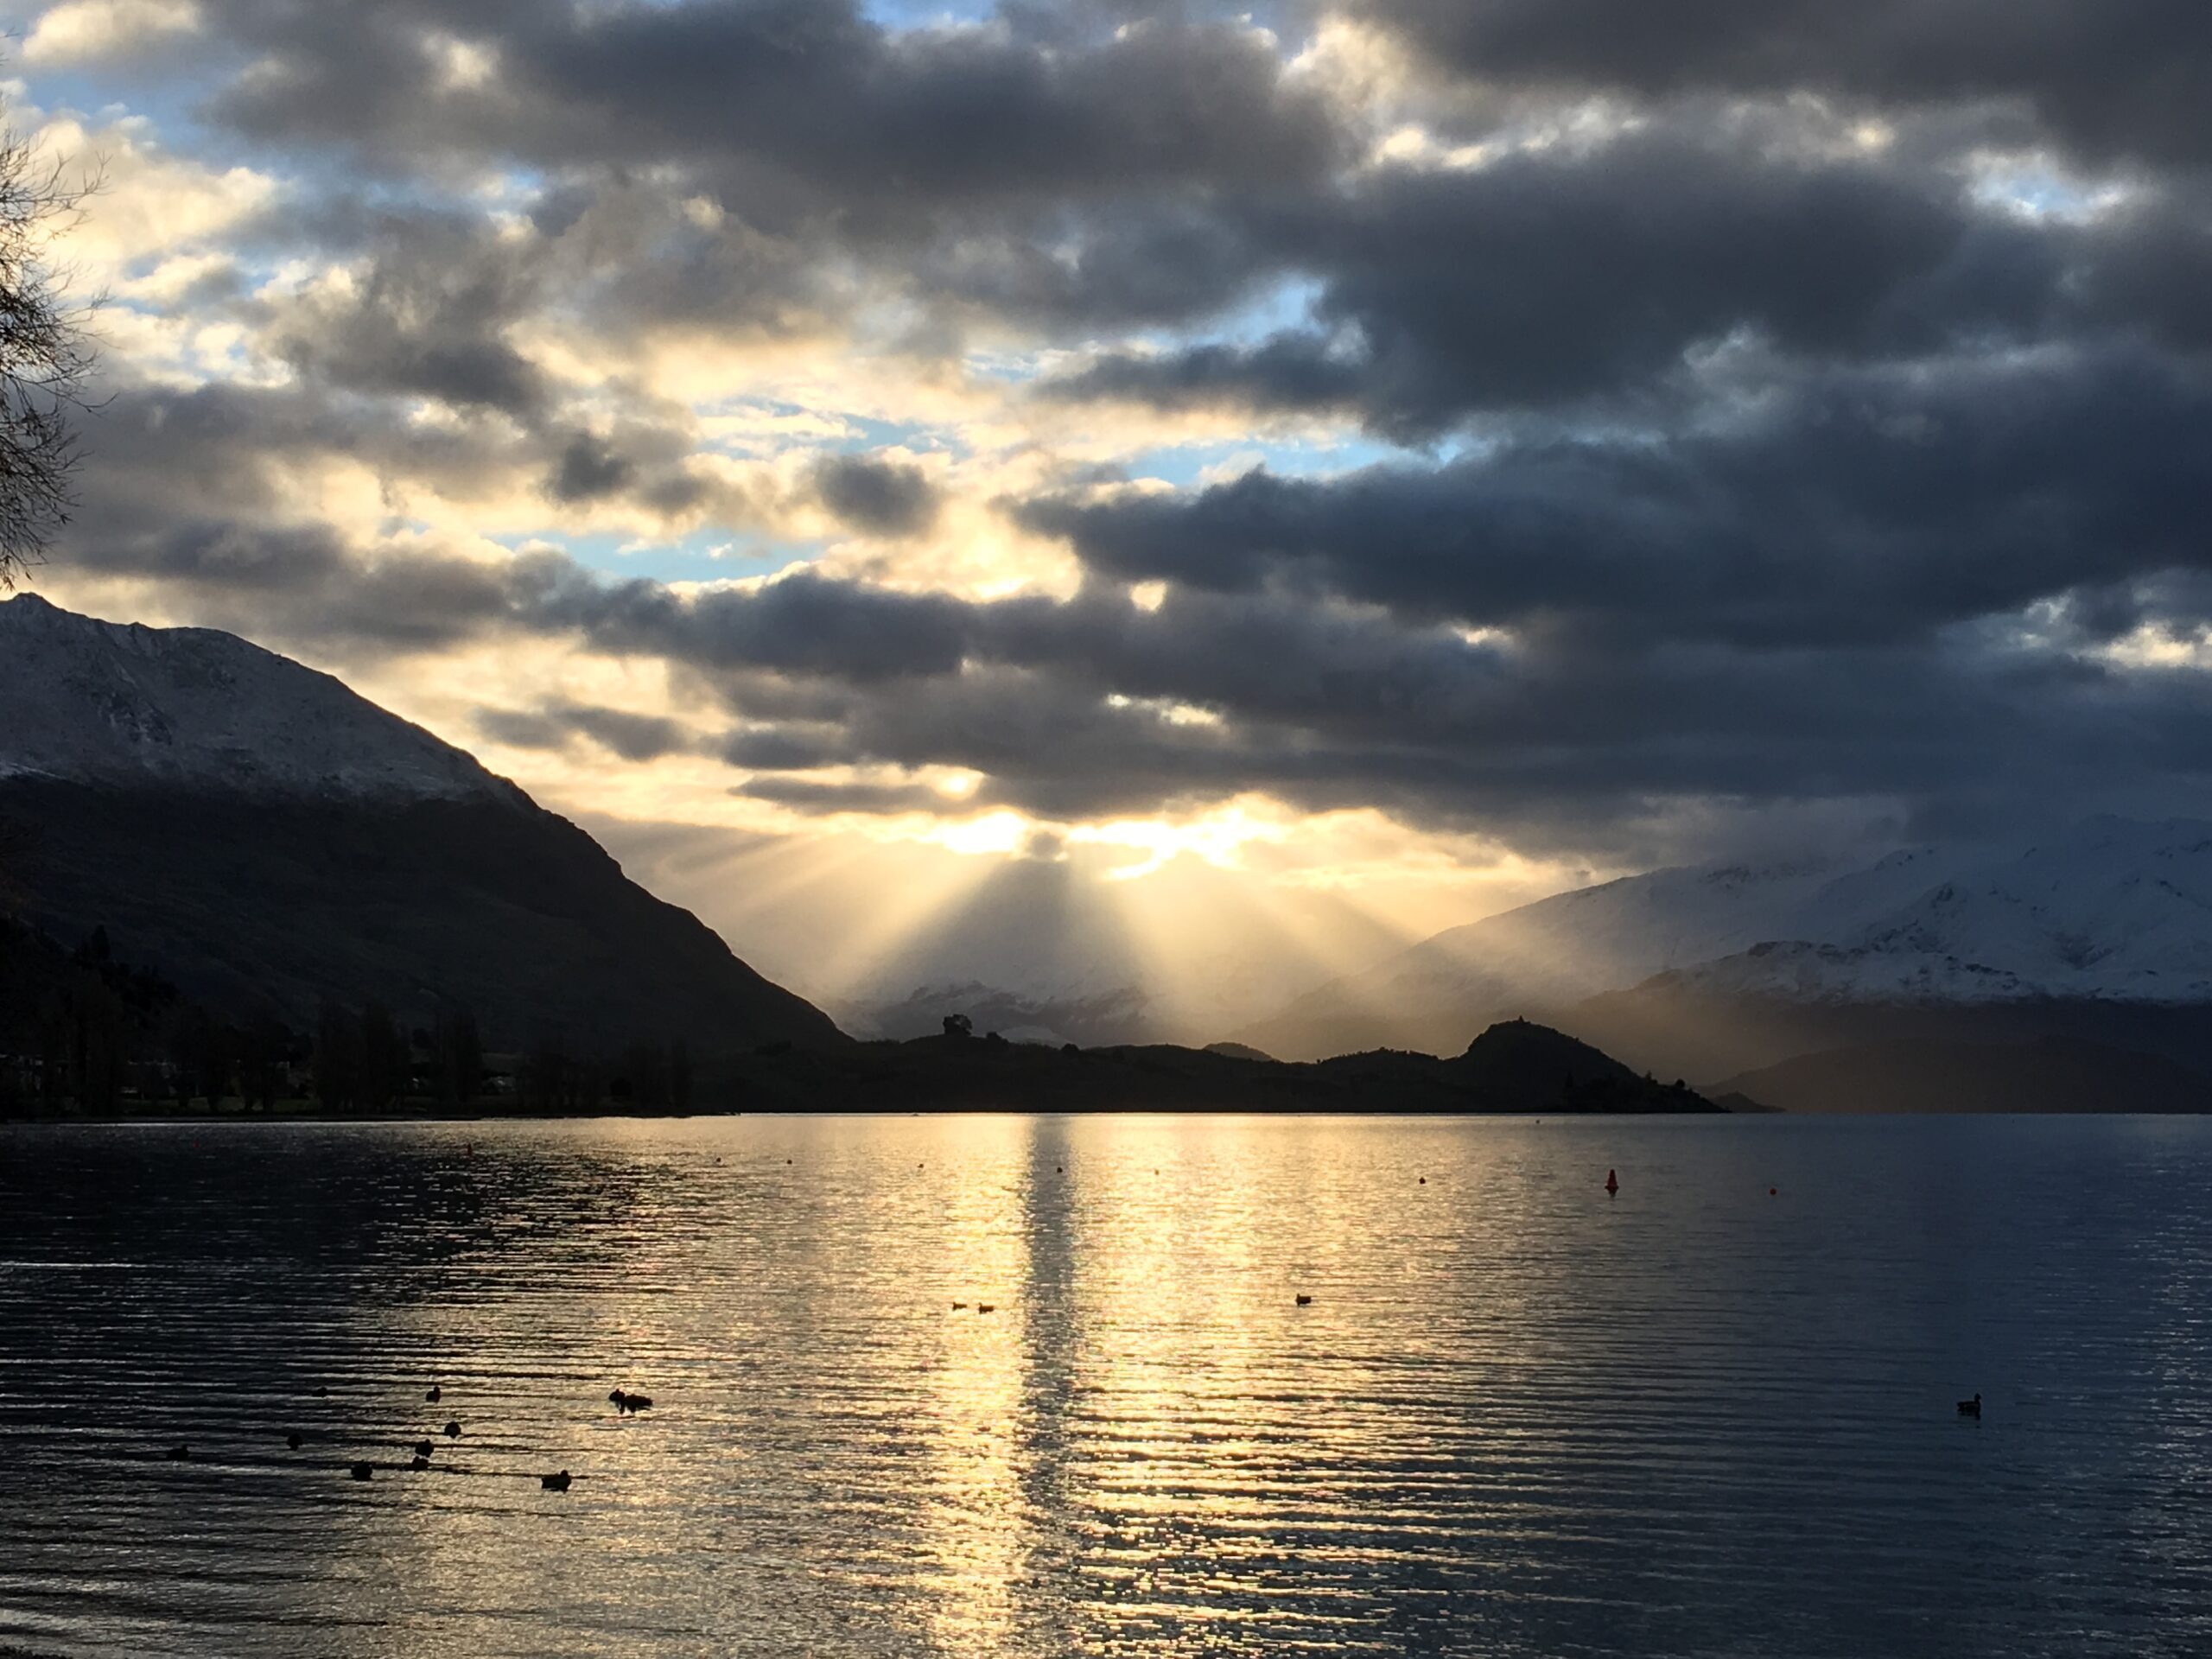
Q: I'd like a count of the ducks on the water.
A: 15